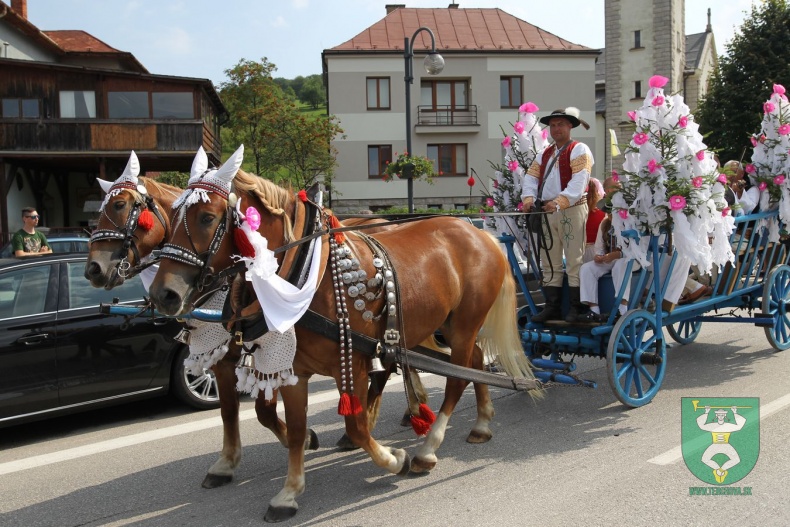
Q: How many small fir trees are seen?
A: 3